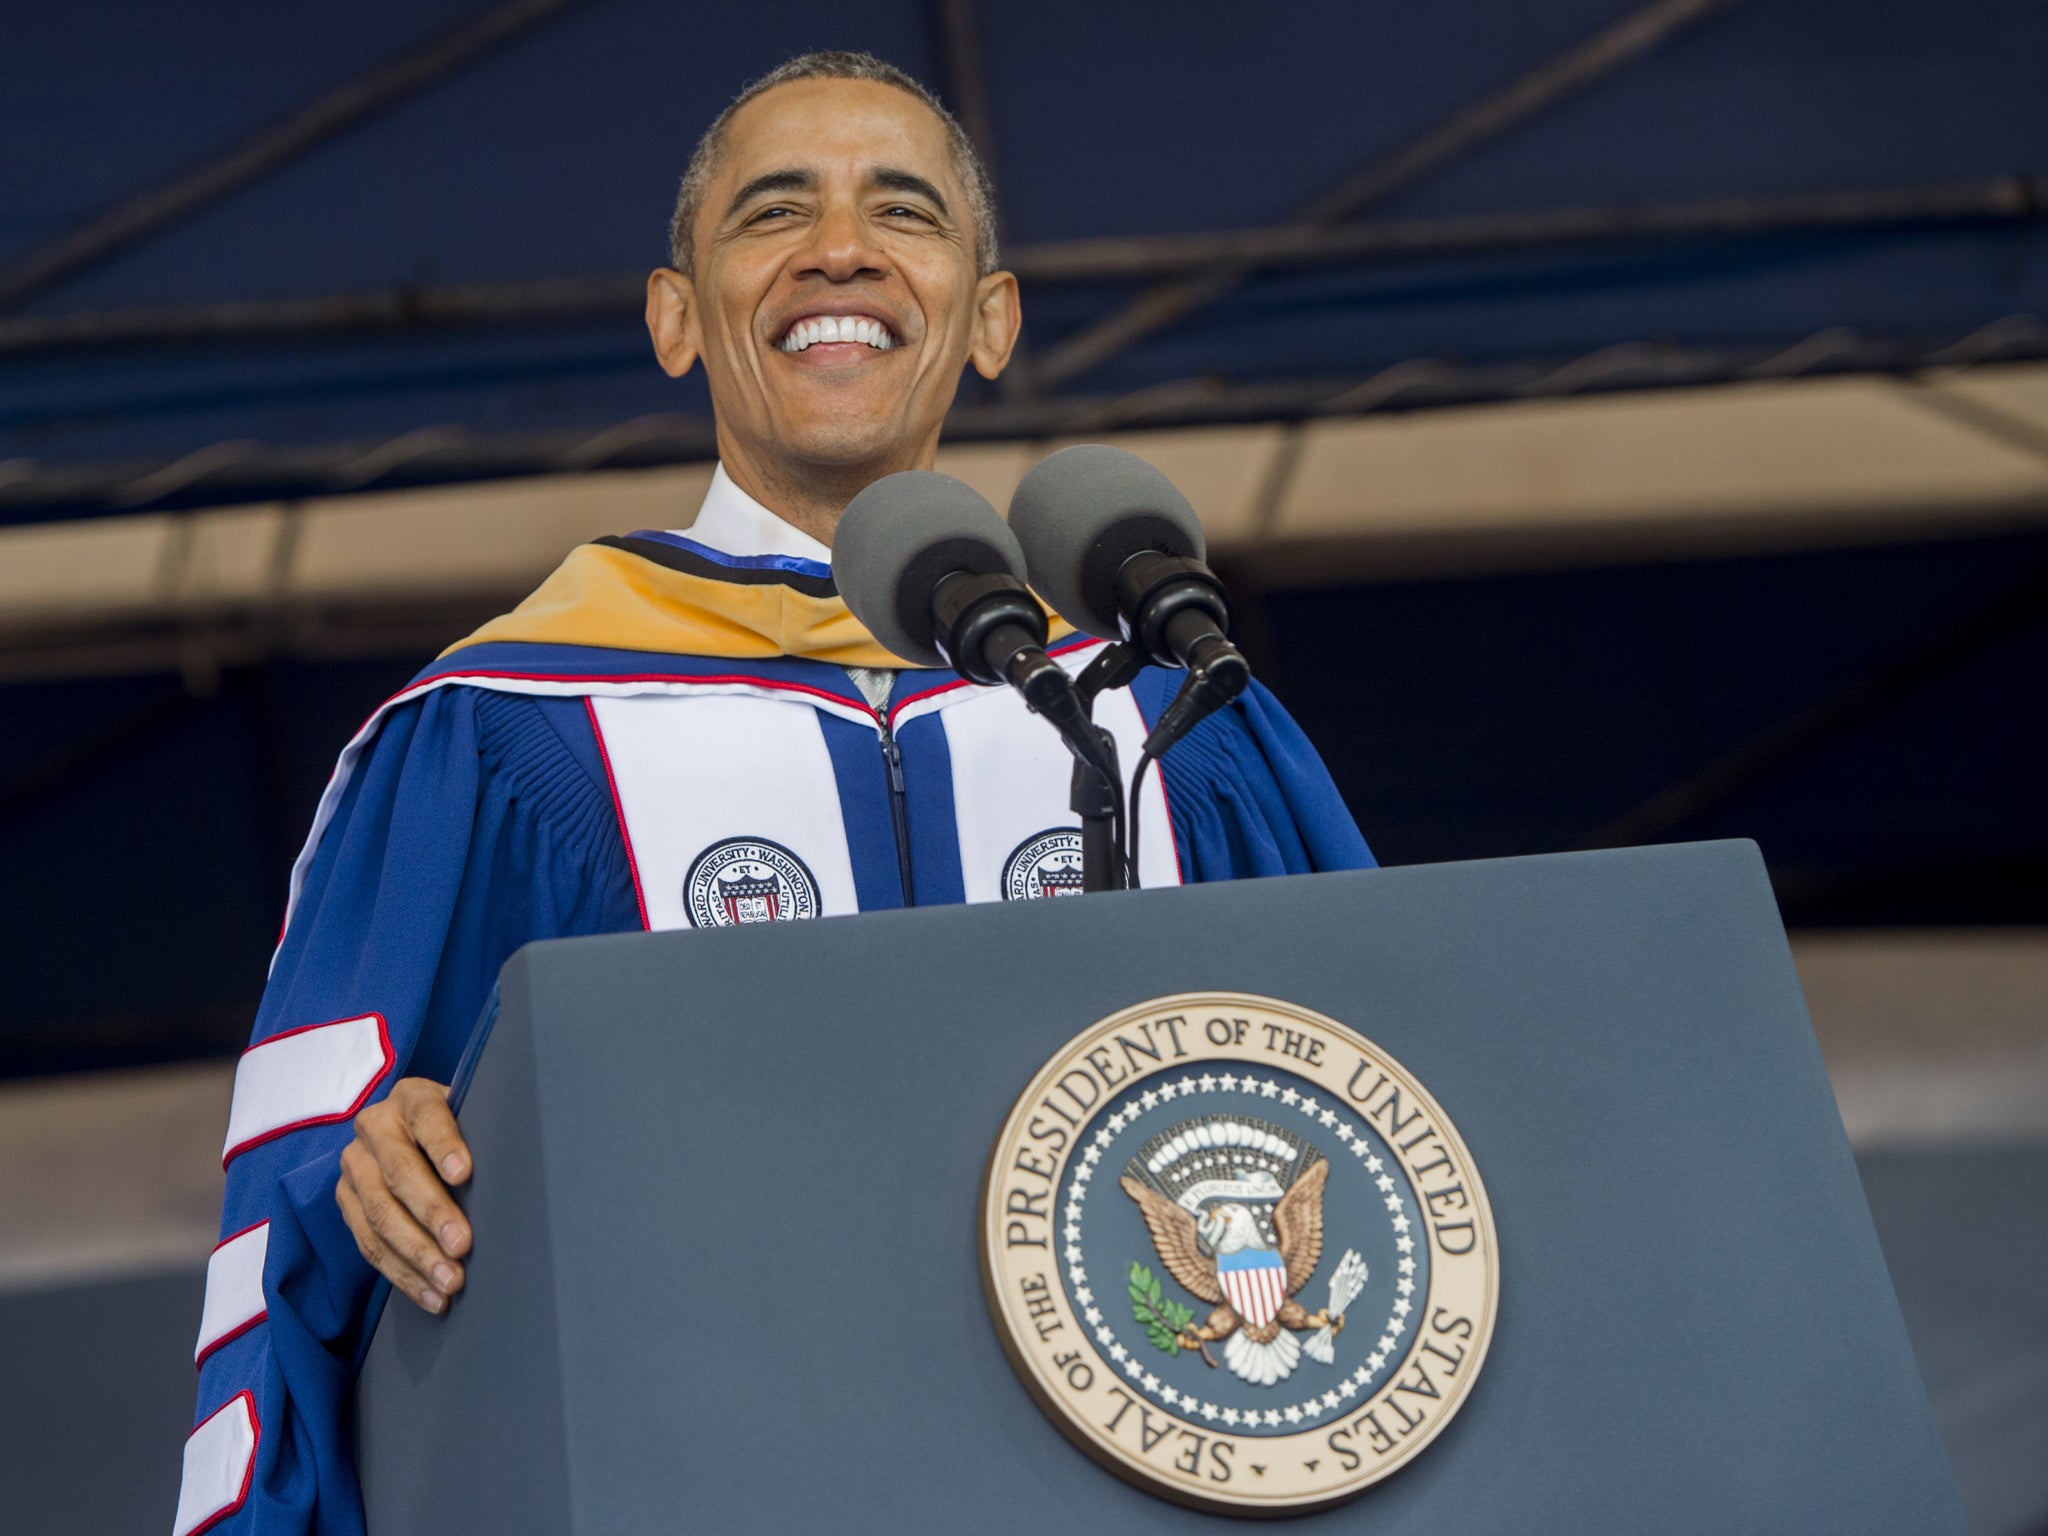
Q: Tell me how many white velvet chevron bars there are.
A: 3